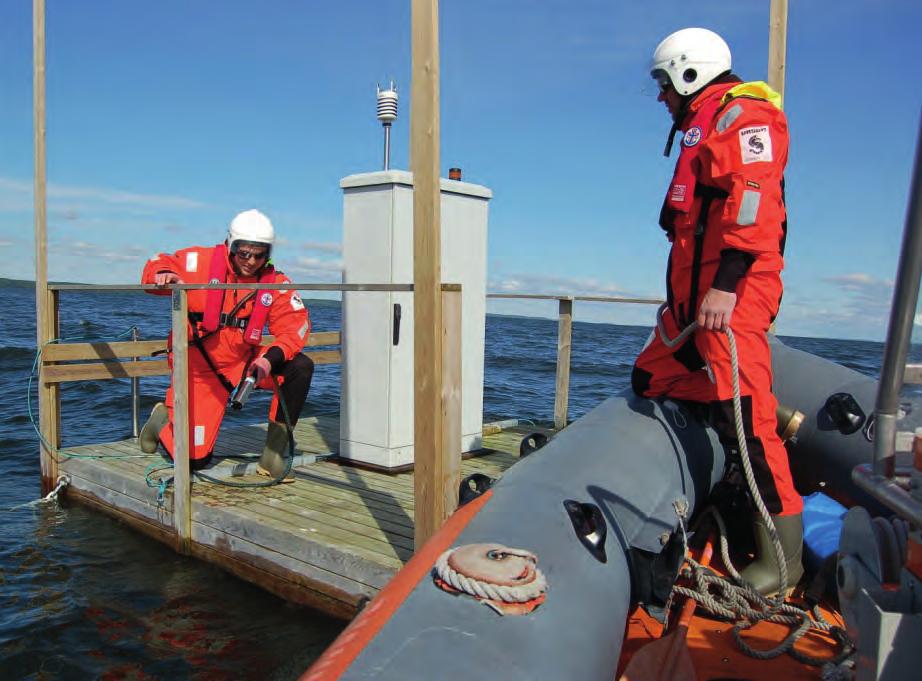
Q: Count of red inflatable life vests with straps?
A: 2